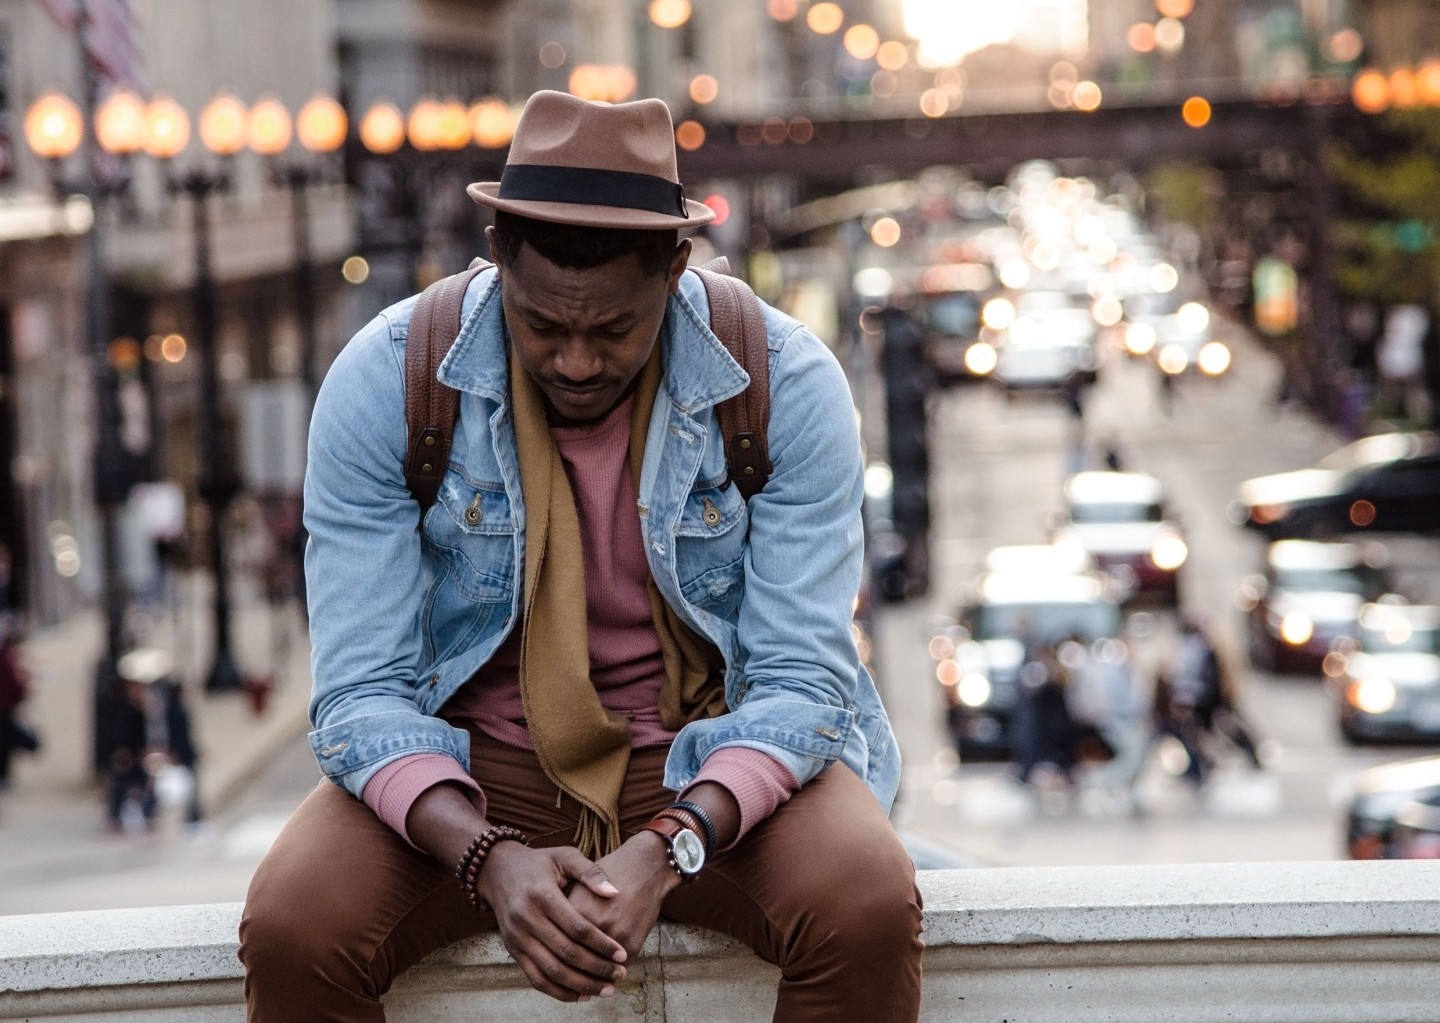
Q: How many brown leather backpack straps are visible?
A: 2